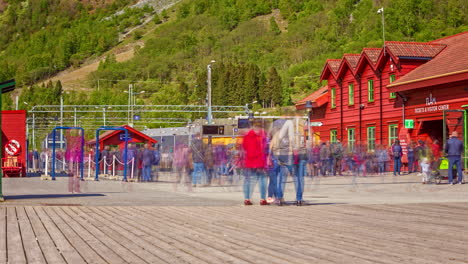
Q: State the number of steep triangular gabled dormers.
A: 4